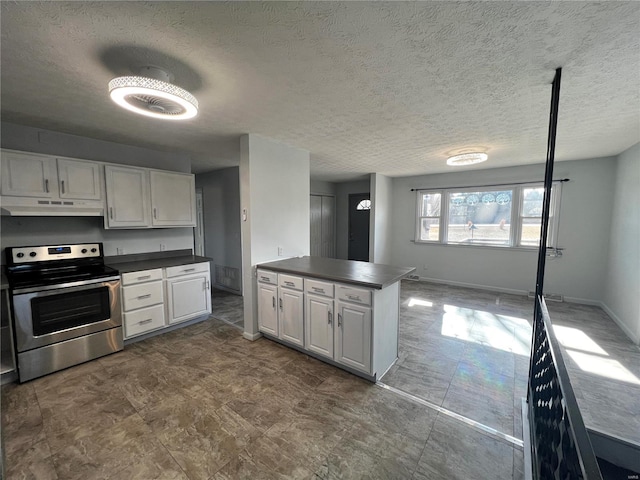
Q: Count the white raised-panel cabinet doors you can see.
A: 9